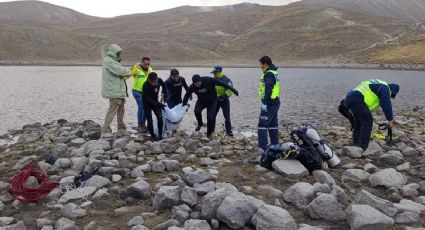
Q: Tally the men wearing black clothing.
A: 3